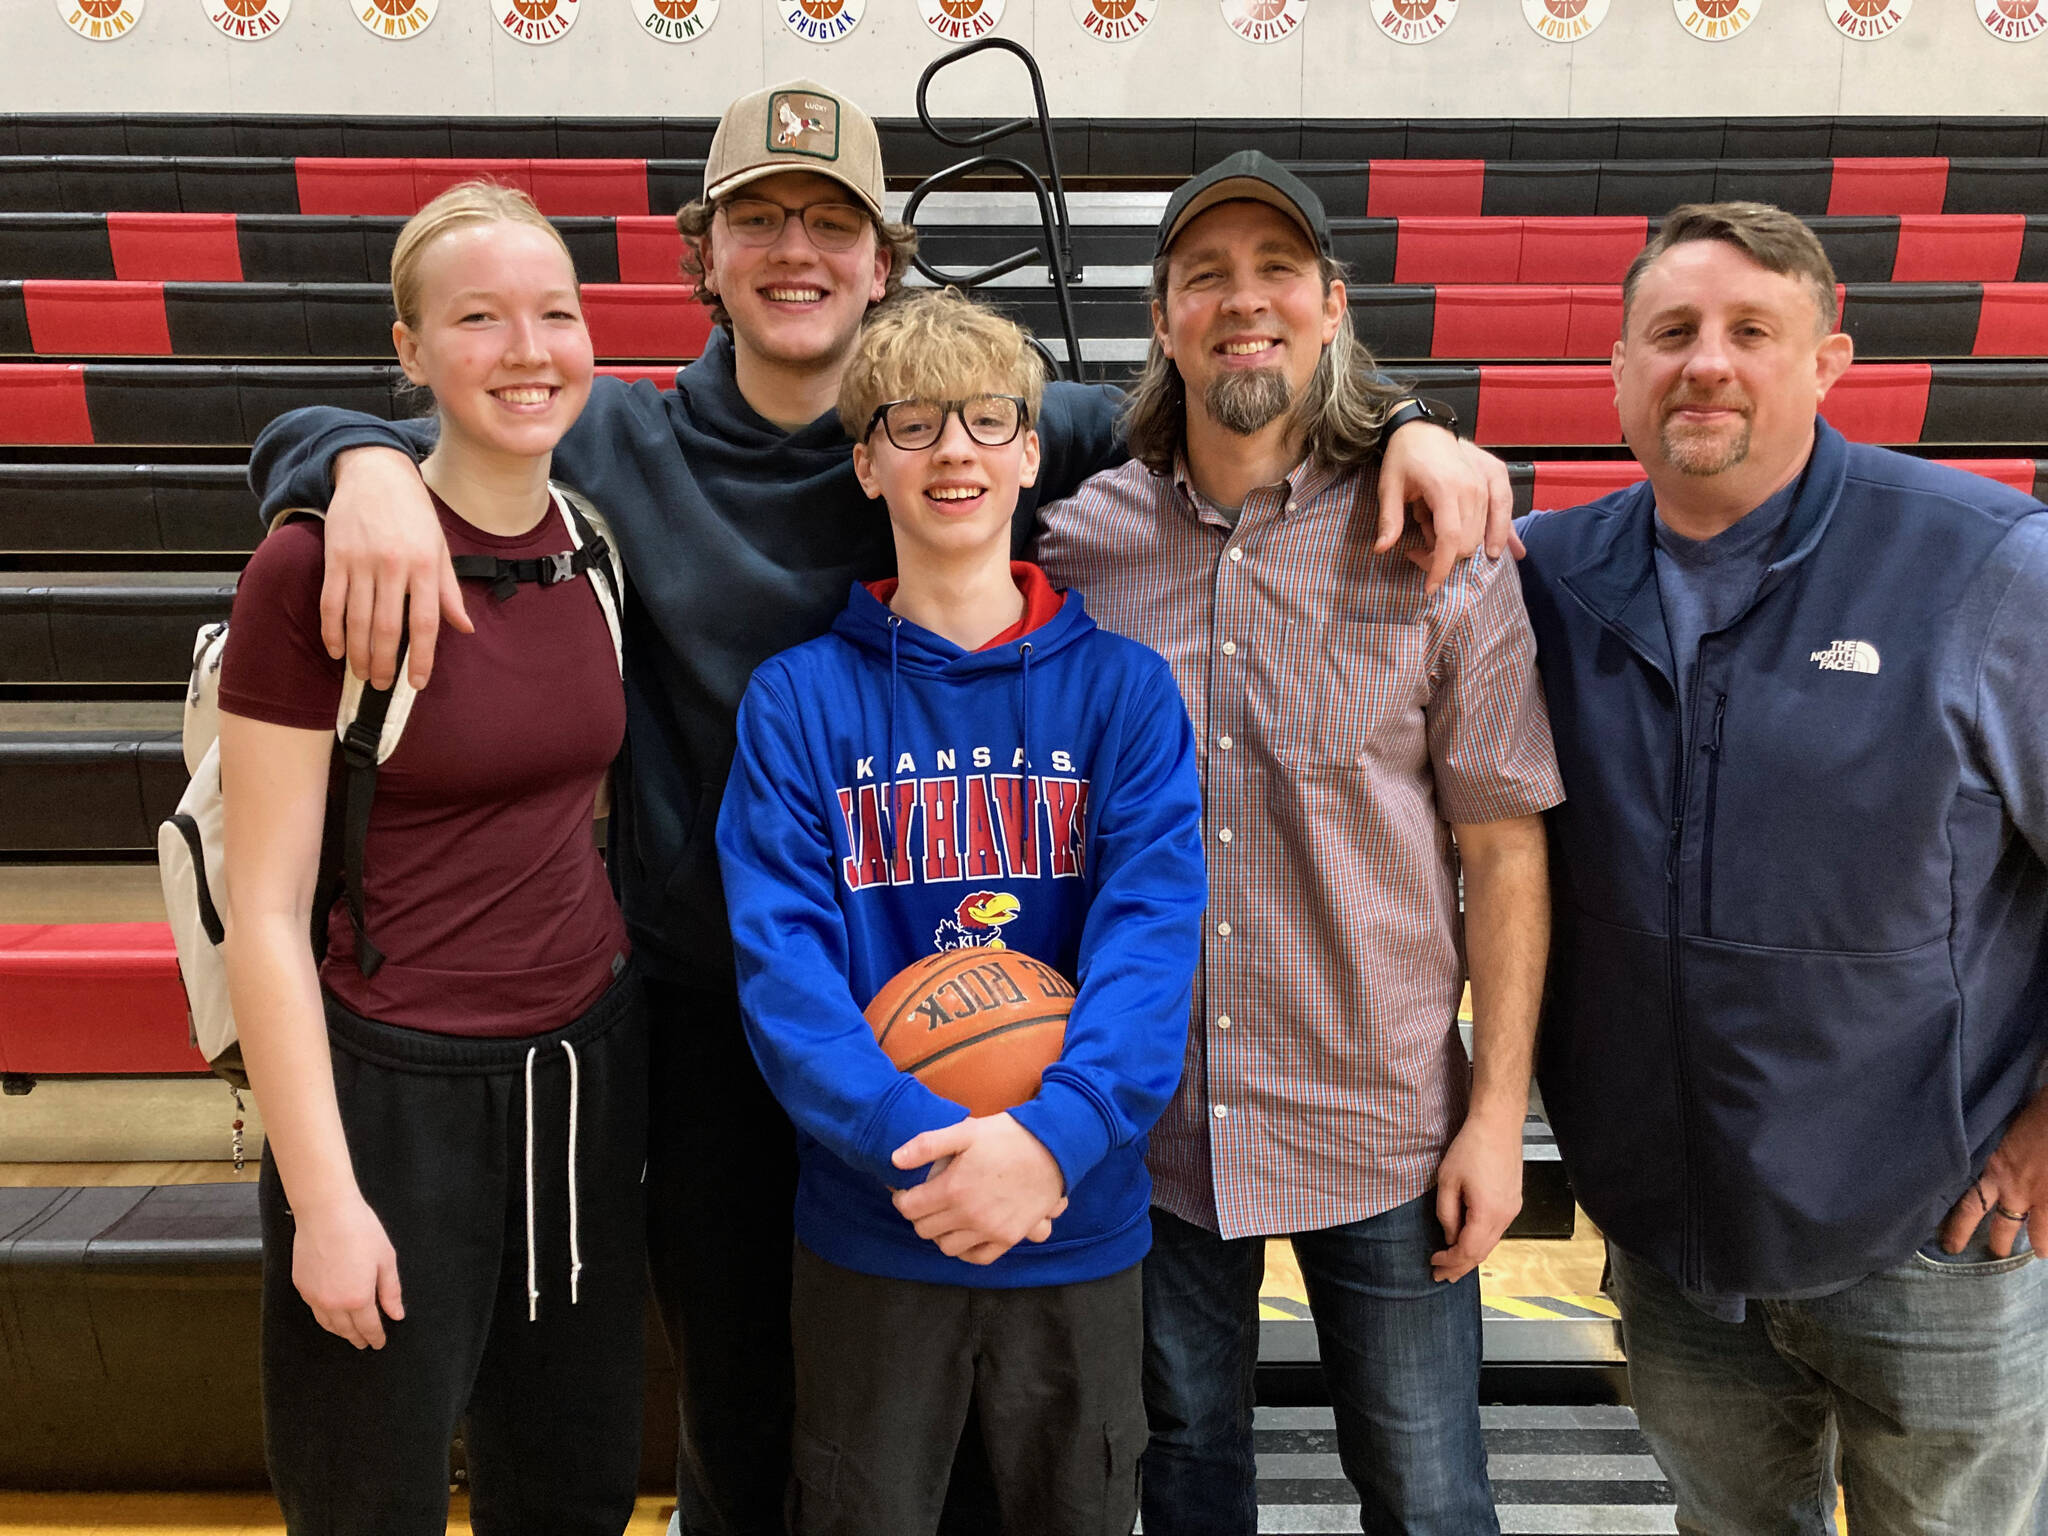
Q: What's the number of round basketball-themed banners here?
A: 14